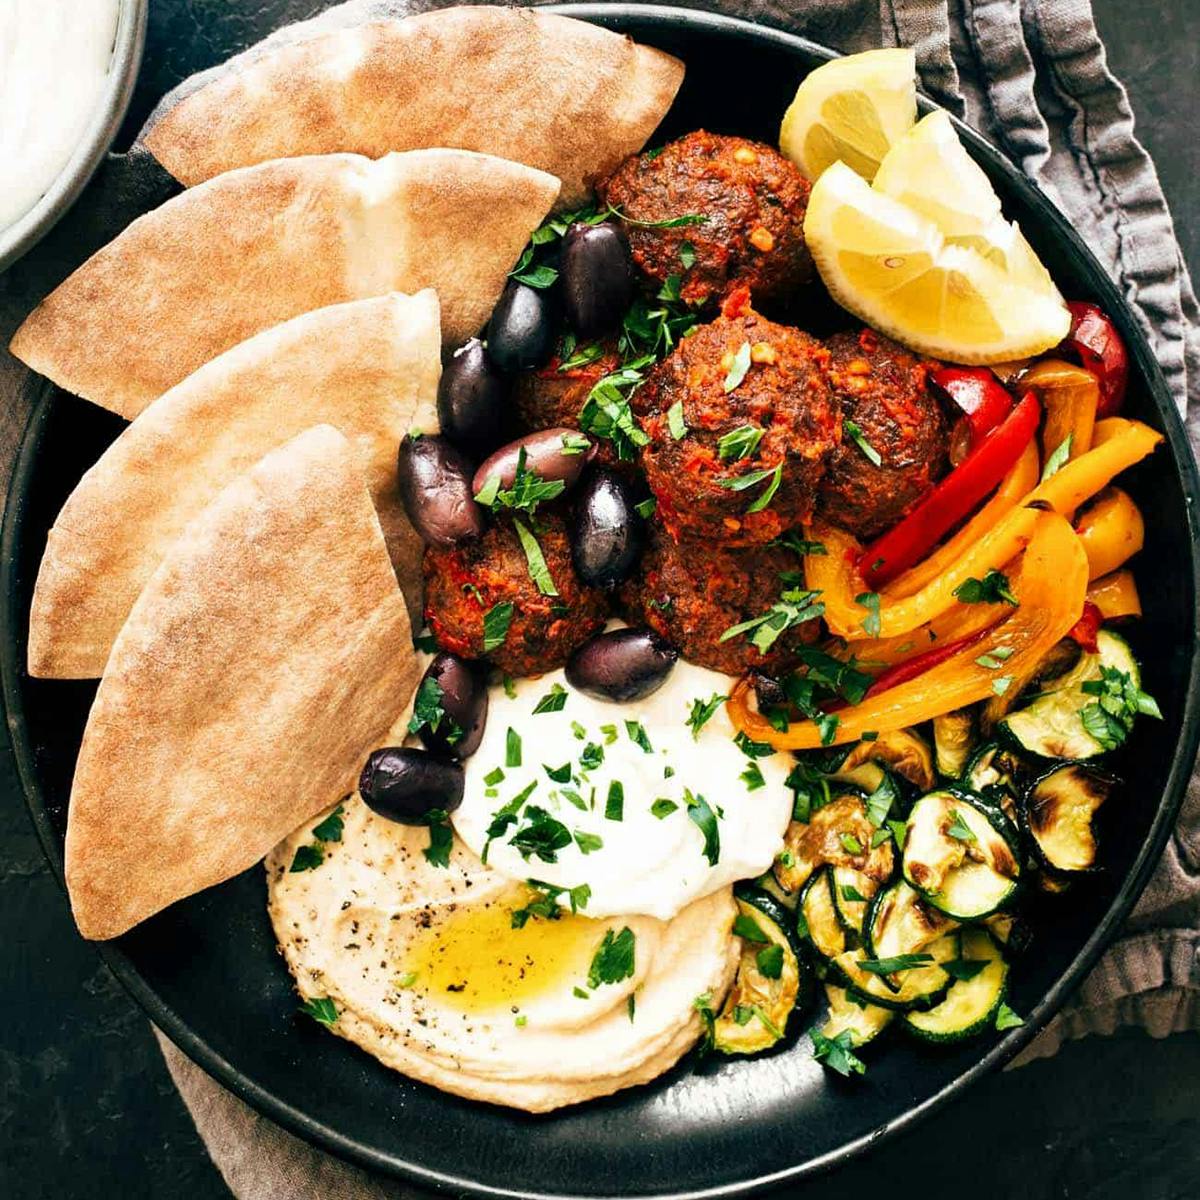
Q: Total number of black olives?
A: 9